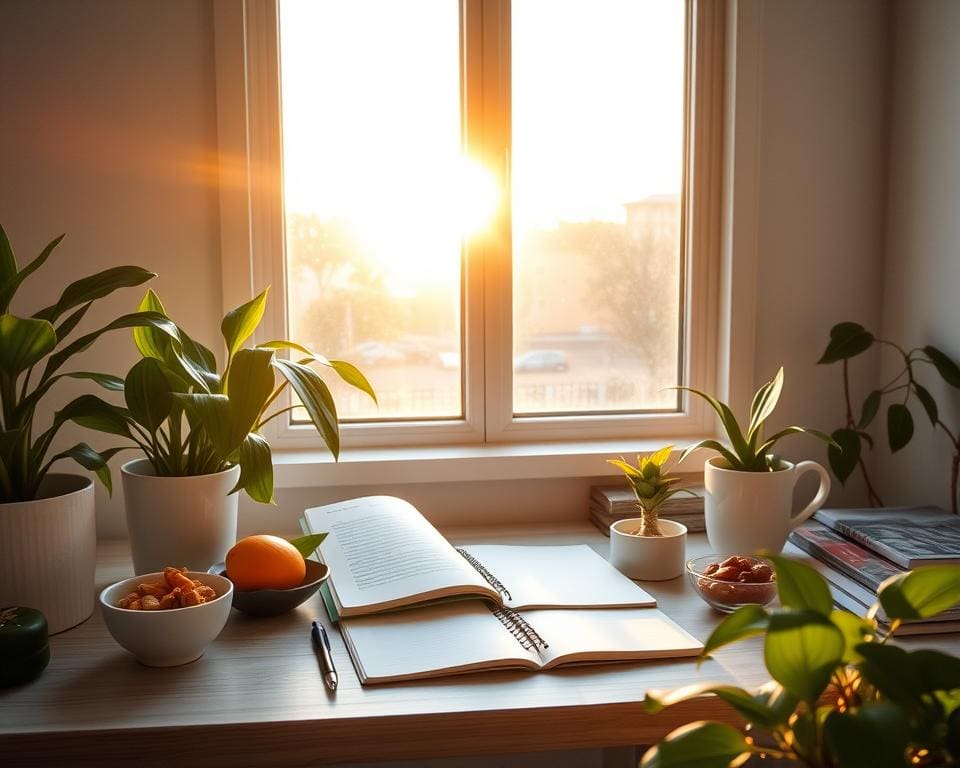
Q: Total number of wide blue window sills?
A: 0